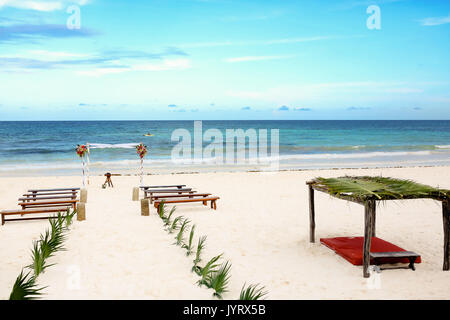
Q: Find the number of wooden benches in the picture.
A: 10